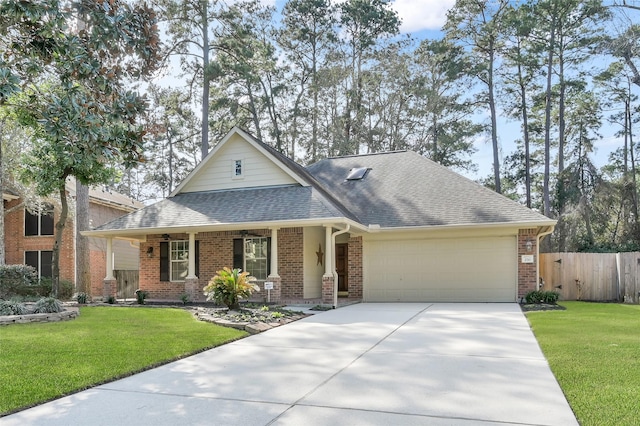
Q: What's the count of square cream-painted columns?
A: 4